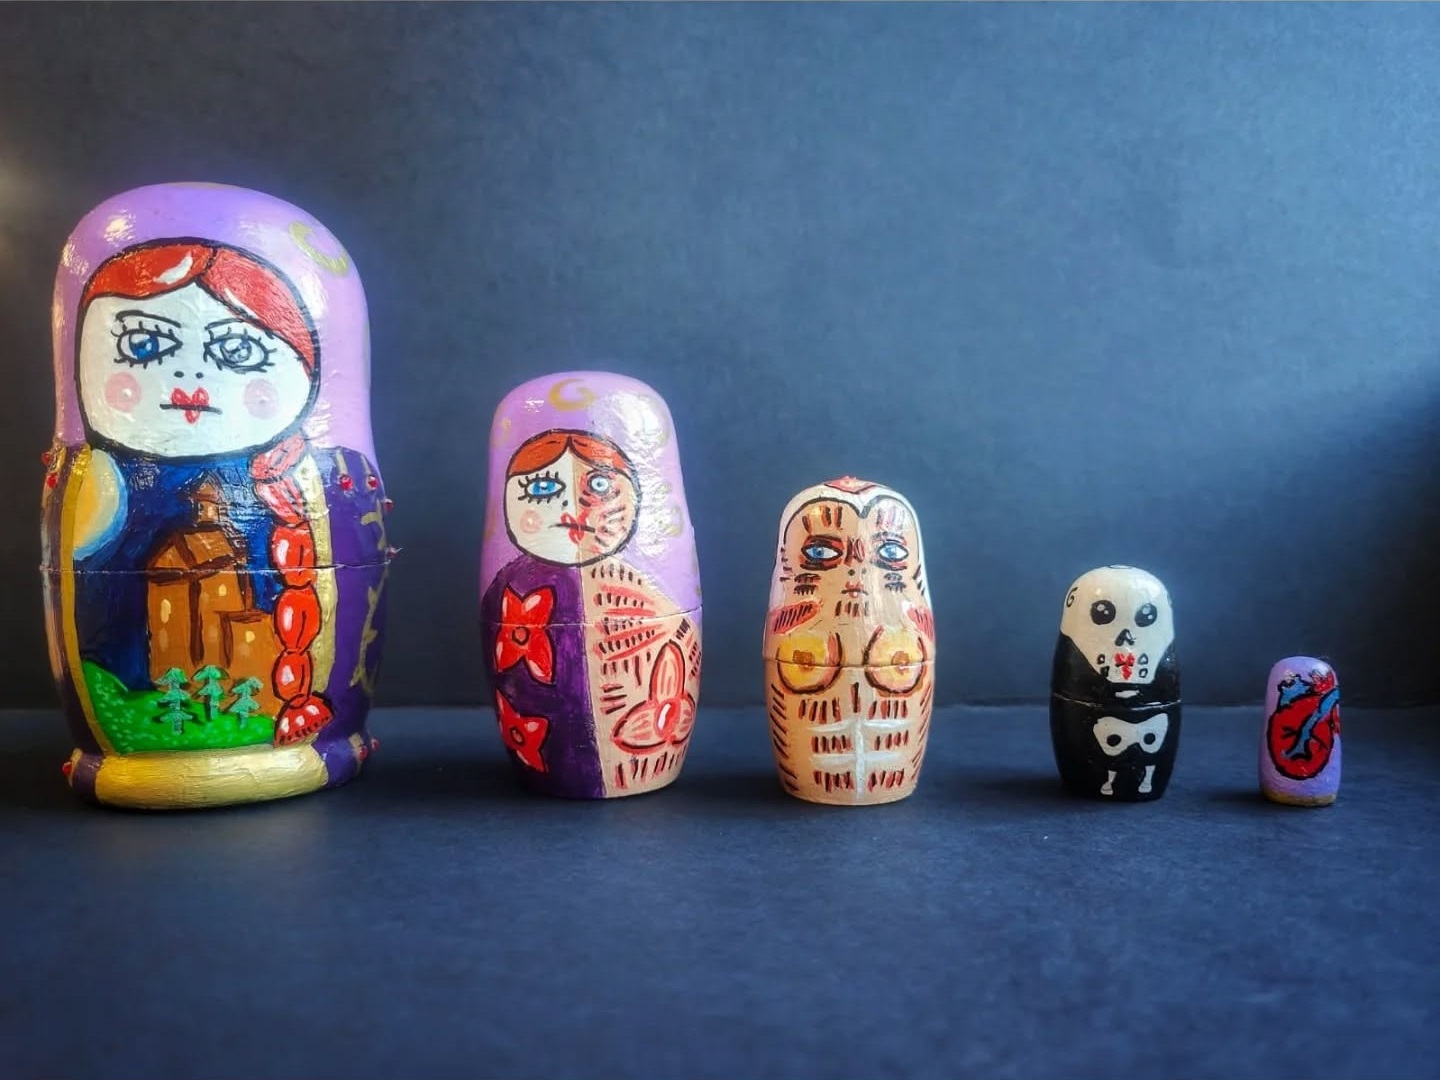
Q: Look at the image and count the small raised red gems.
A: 9